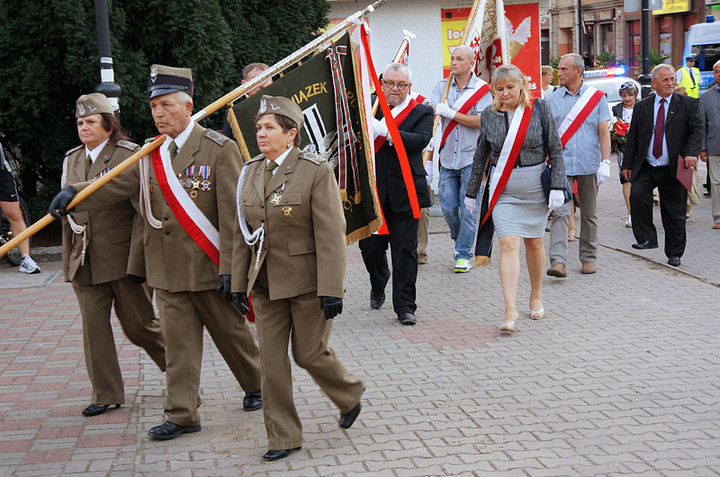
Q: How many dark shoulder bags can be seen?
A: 1